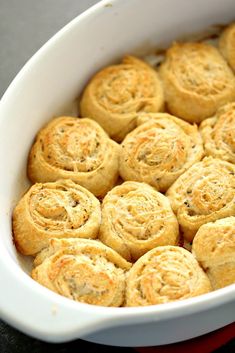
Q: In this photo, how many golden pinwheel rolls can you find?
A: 12